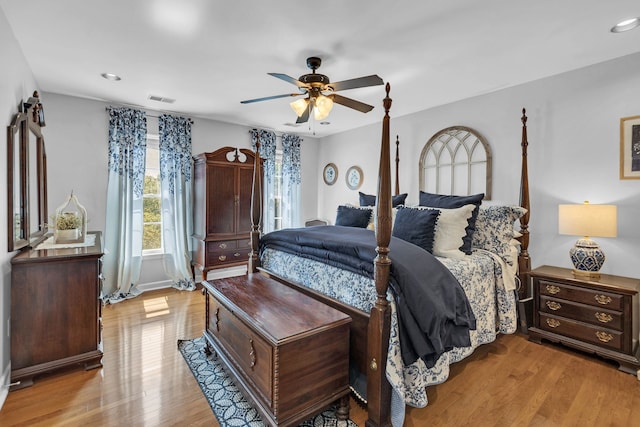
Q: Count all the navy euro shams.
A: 2